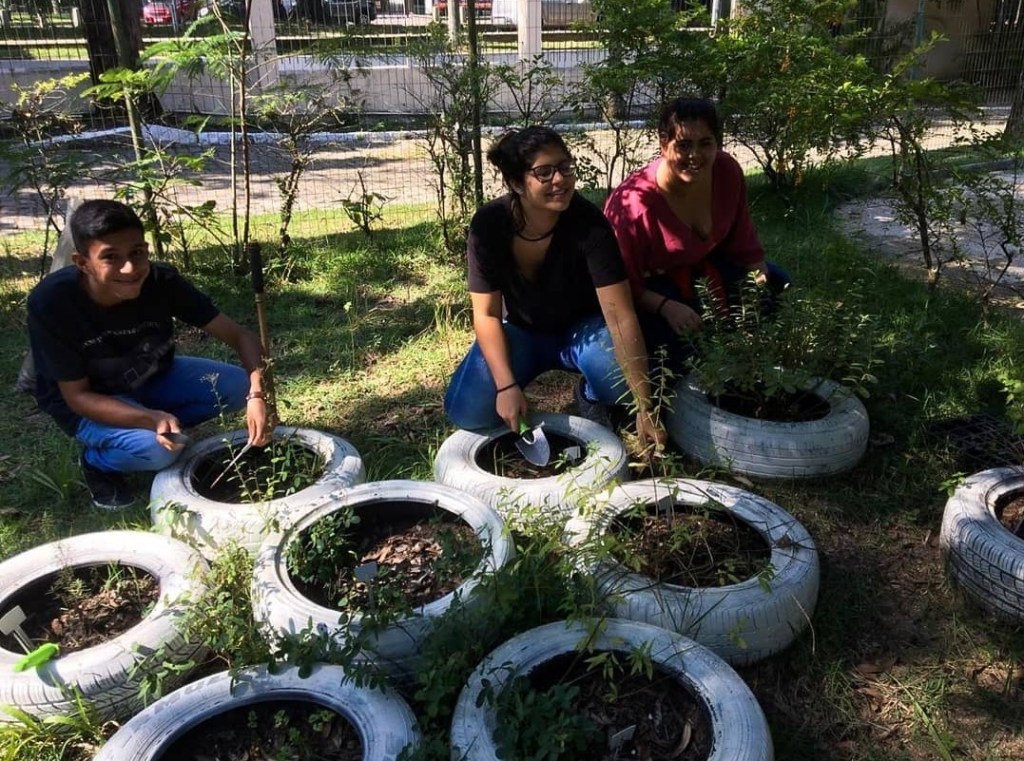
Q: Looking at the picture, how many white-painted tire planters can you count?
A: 9